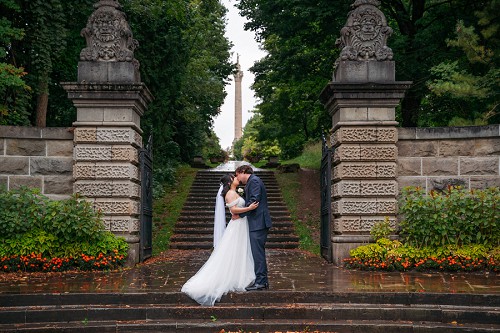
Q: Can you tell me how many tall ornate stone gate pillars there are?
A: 2